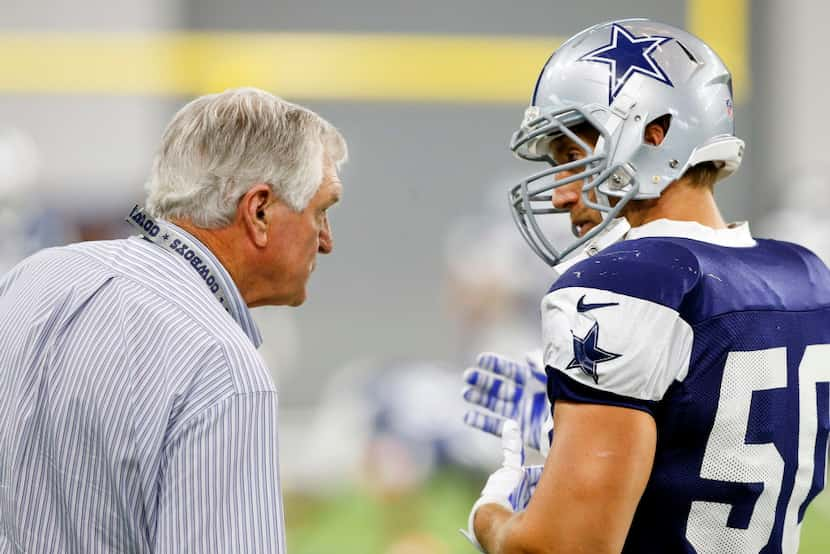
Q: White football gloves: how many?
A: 2